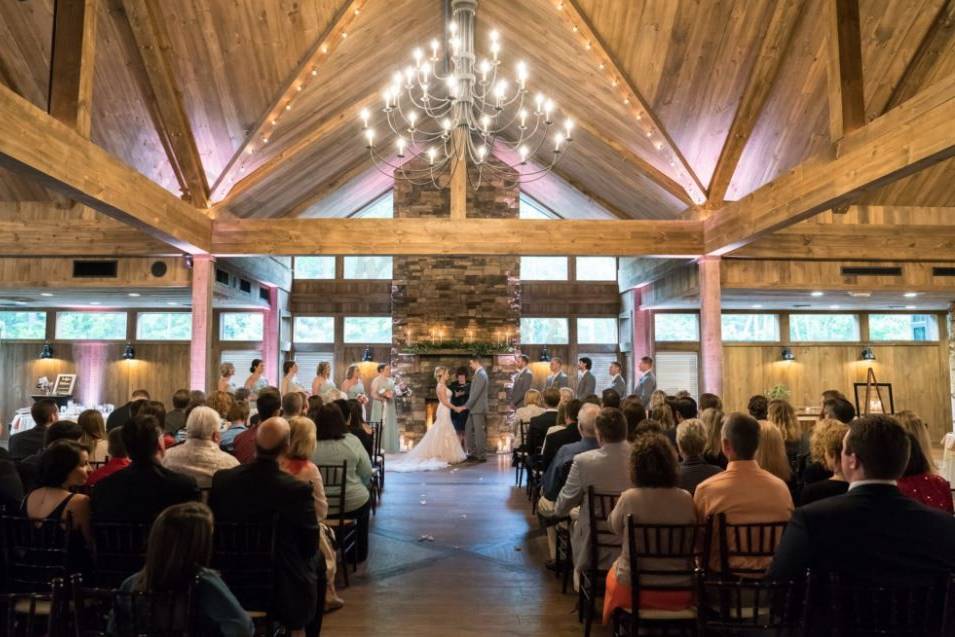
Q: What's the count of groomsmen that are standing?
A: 5